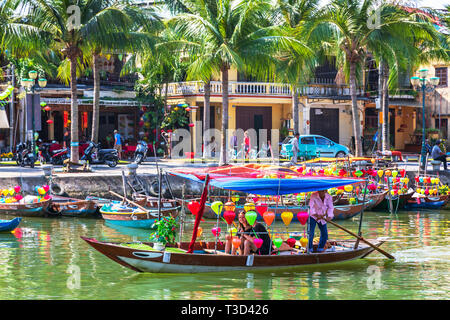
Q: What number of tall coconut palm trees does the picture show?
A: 7